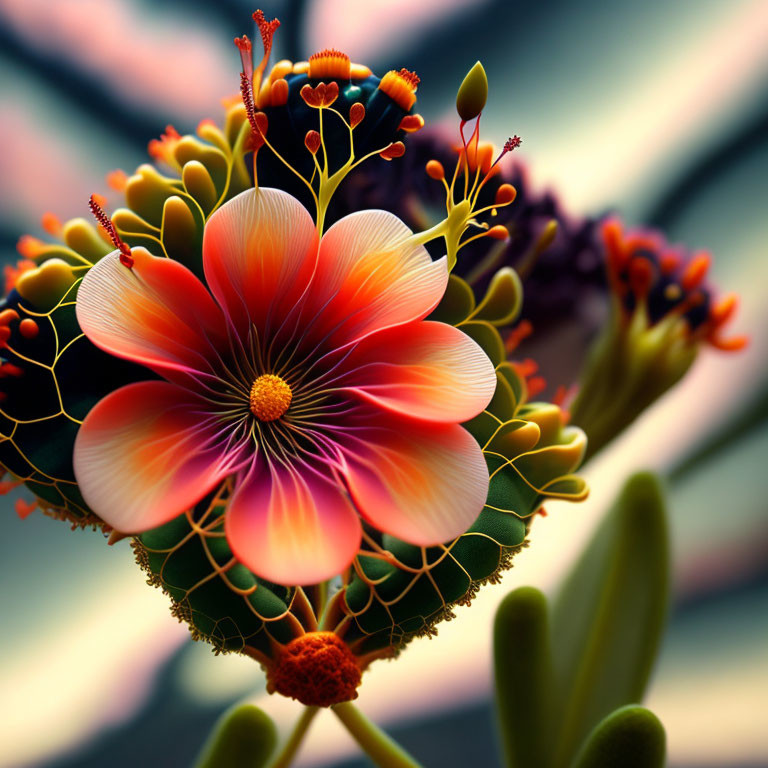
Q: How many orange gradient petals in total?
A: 7